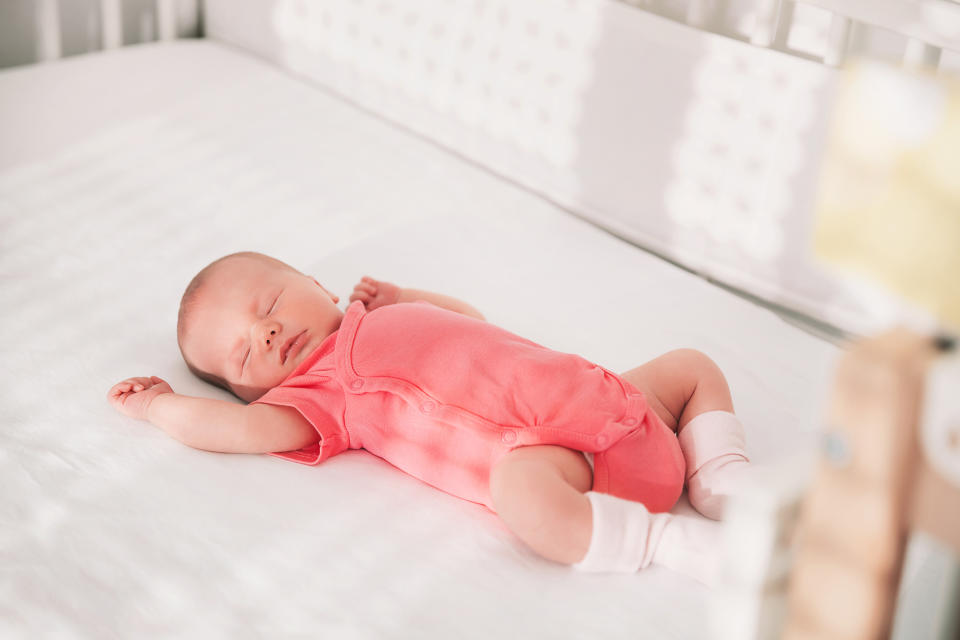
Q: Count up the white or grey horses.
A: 0